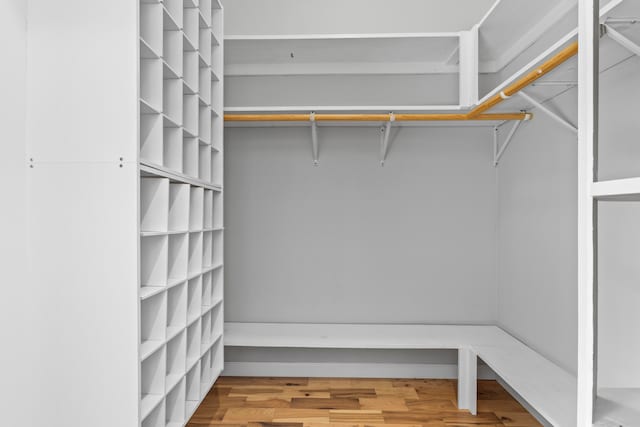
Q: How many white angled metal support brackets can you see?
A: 5